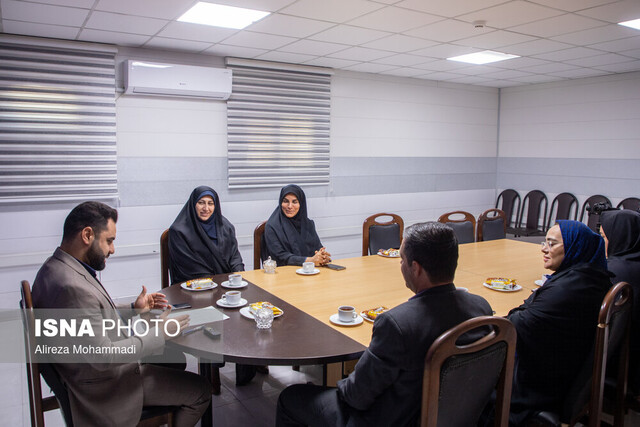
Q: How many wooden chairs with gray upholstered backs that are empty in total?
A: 3